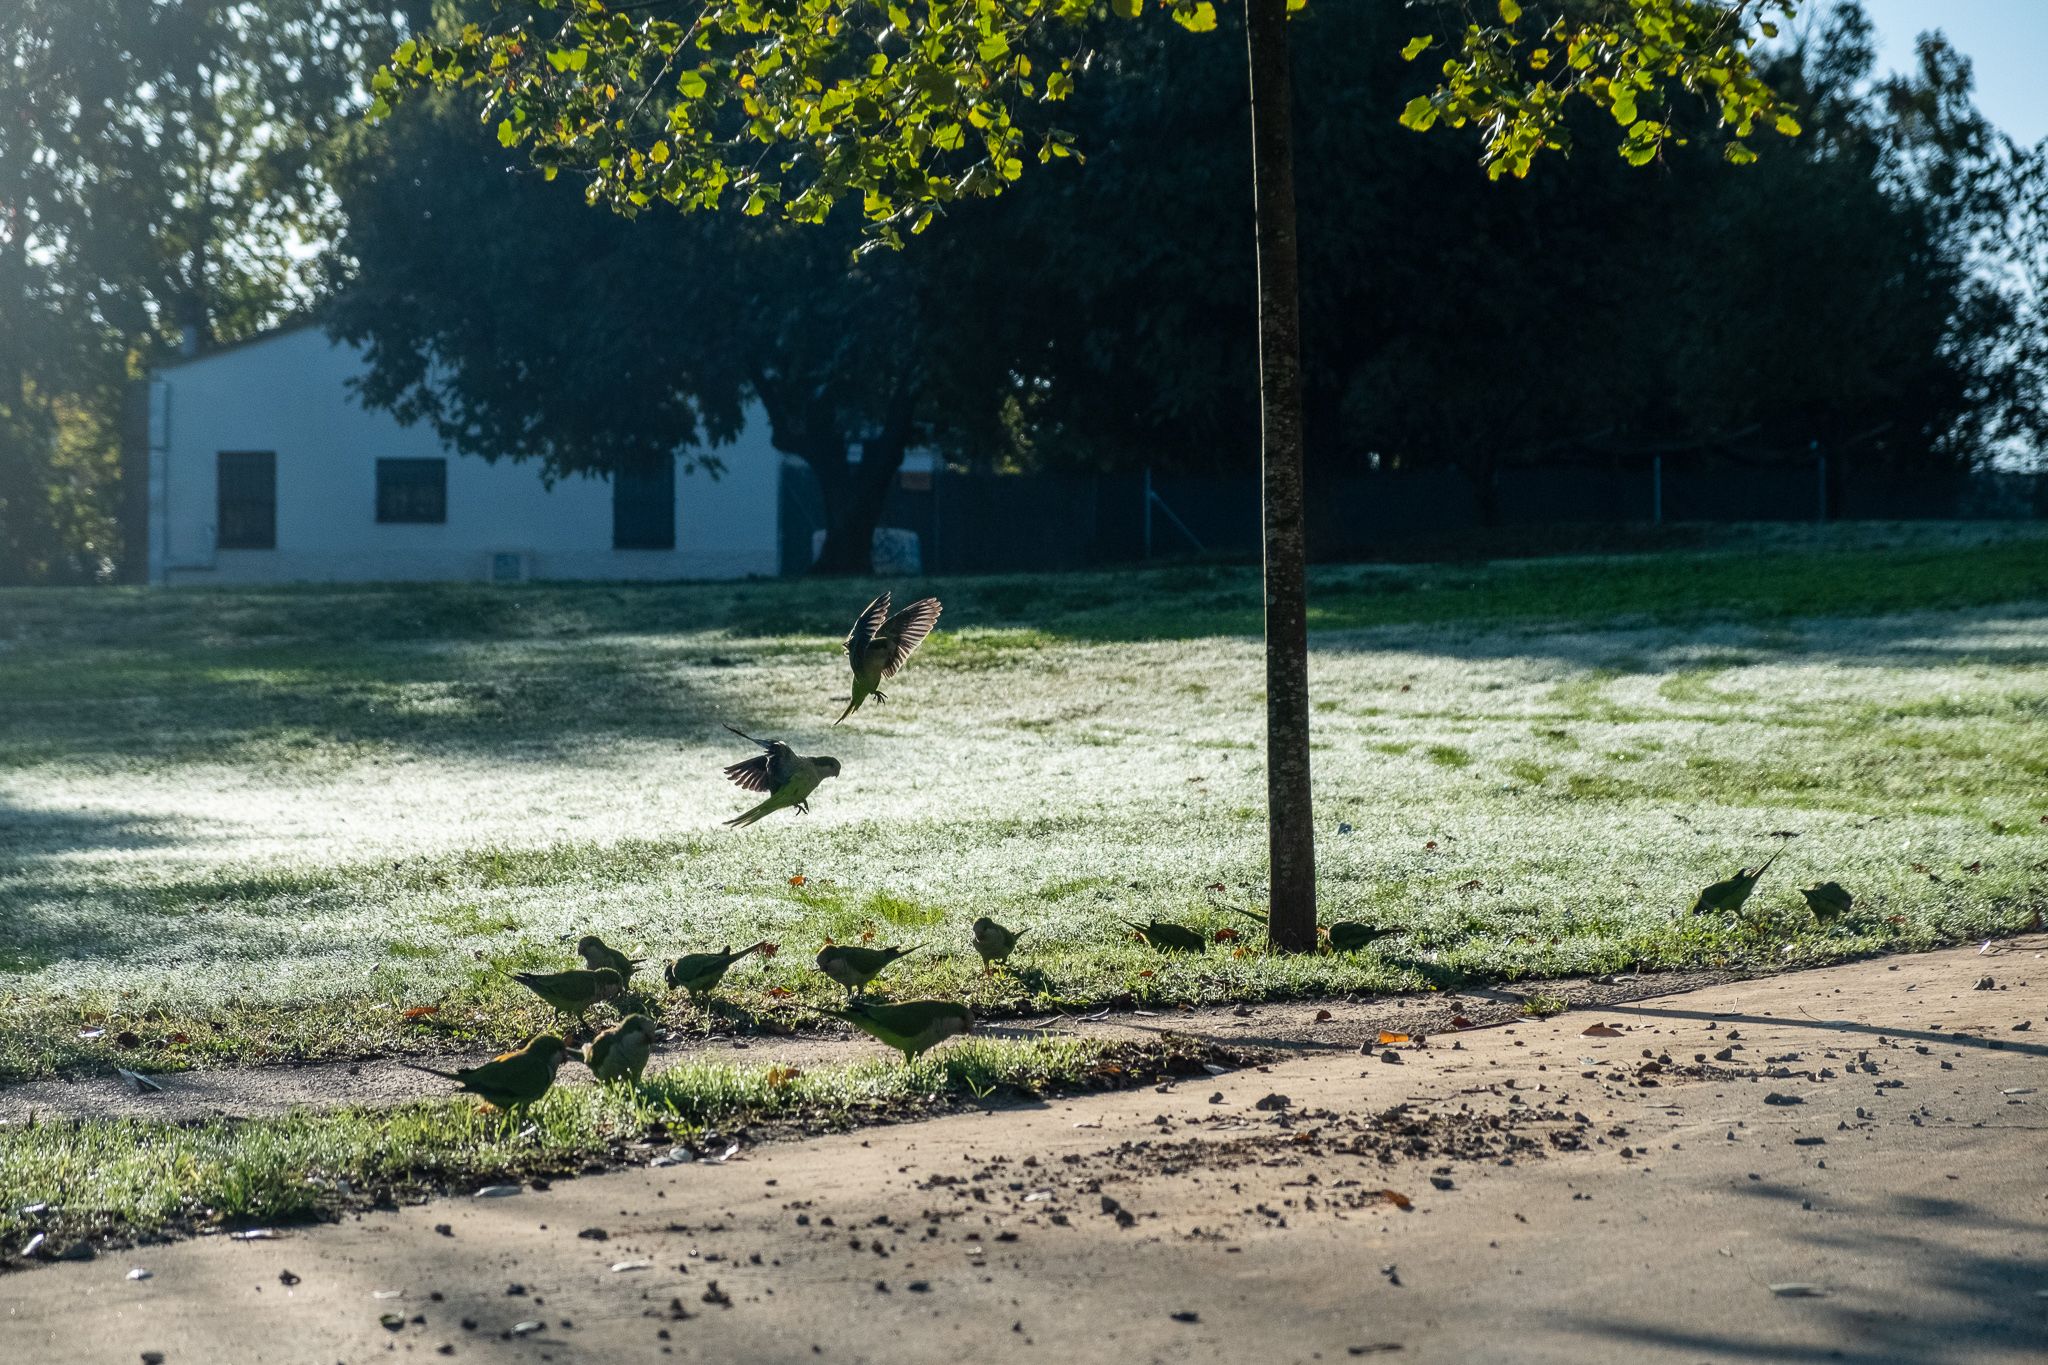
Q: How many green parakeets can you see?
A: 15